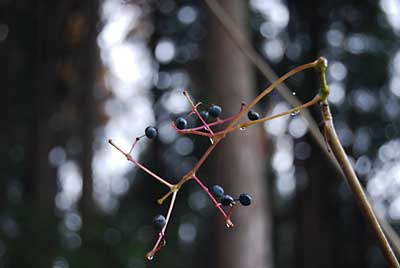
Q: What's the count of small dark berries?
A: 9